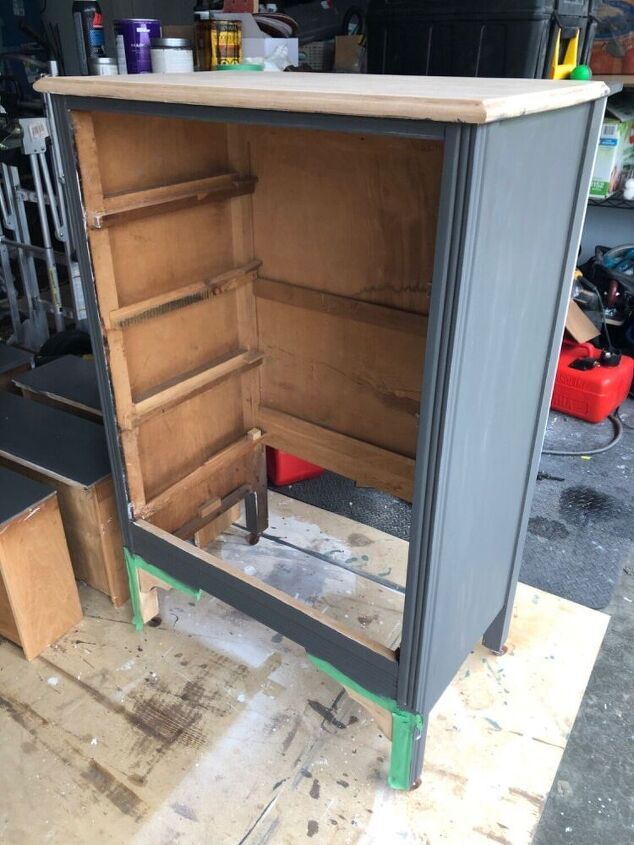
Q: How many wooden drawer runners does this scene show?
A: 4